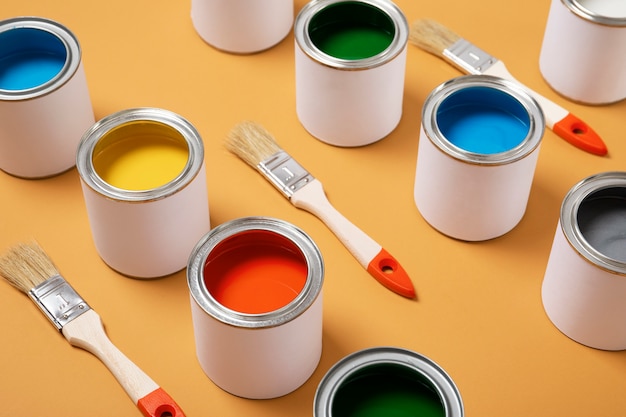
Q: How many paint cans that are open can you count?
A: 8